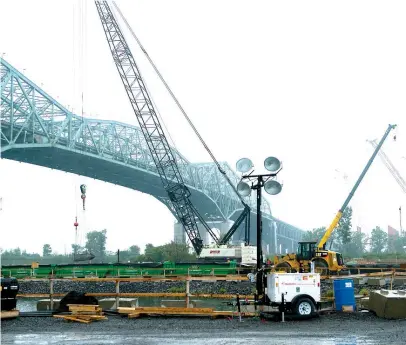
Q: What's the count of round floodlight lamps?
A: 4